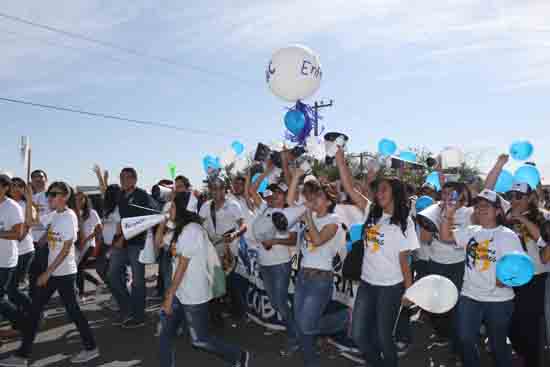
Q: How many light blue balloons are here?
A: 13